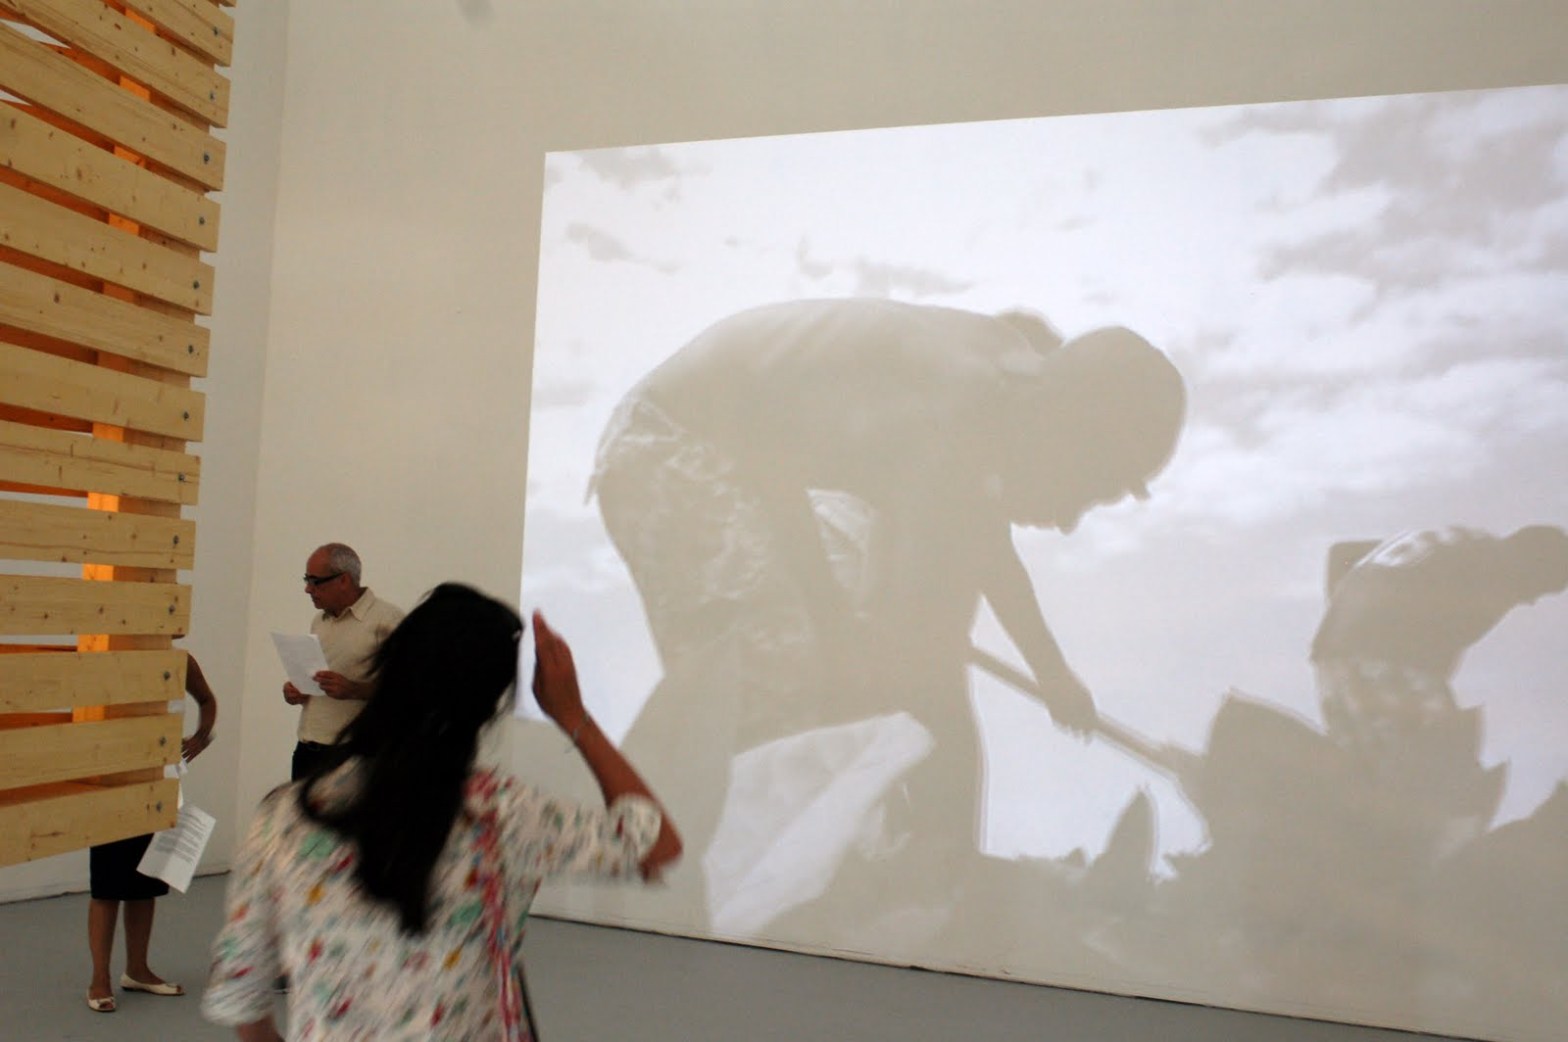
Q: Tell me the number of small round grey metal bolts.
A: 13